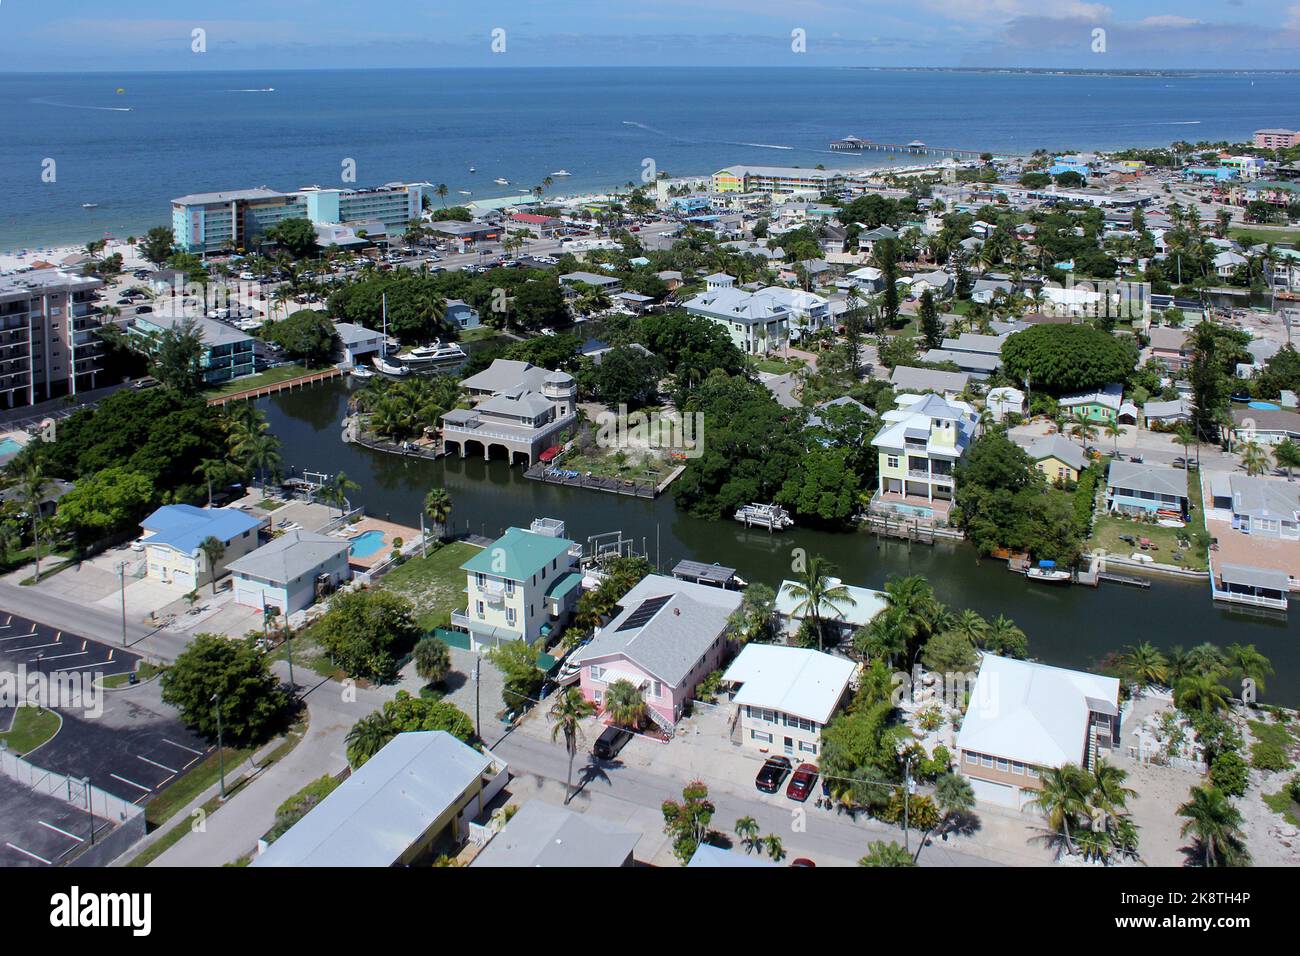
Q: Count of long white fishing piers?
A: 1